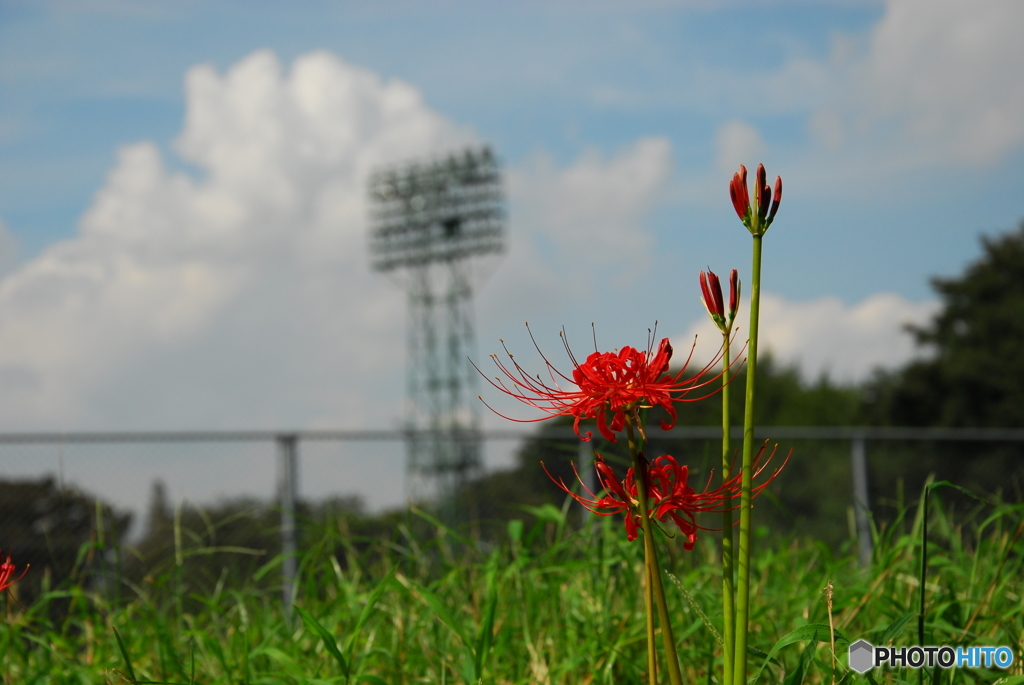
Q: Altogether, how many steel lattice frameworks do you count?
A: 1